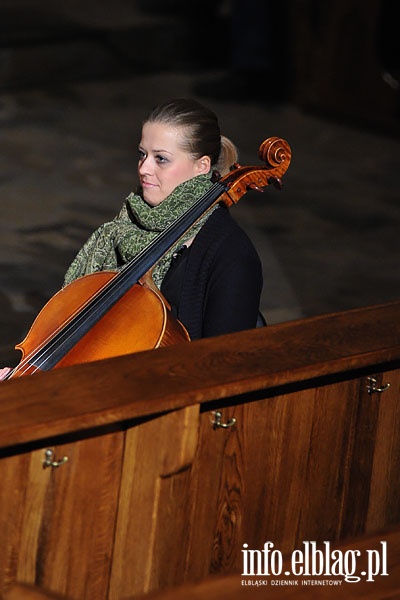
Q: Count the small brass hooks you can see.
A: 3